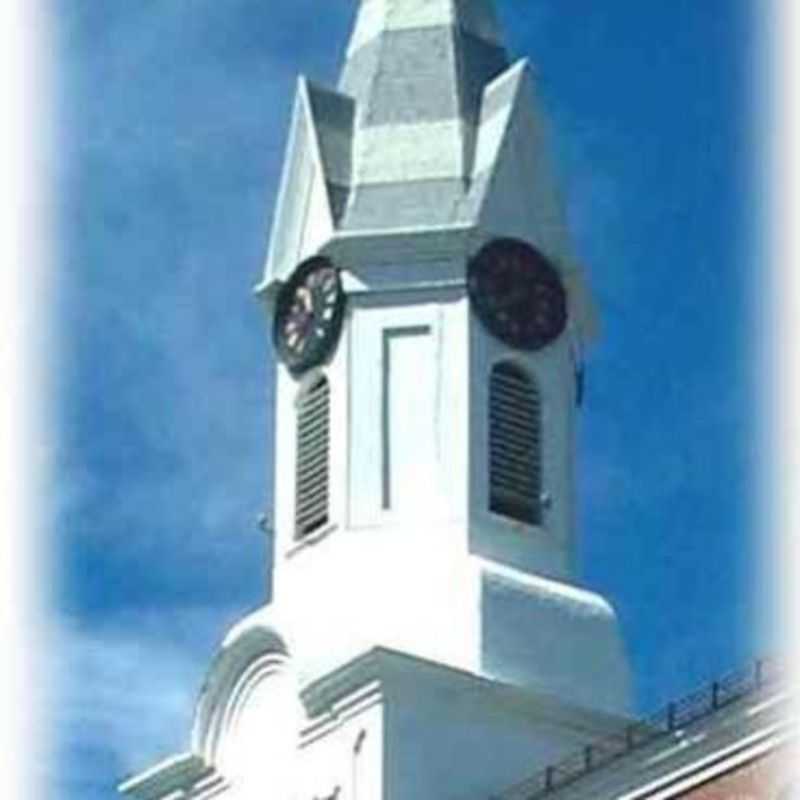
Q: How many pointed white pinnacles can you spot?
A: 2